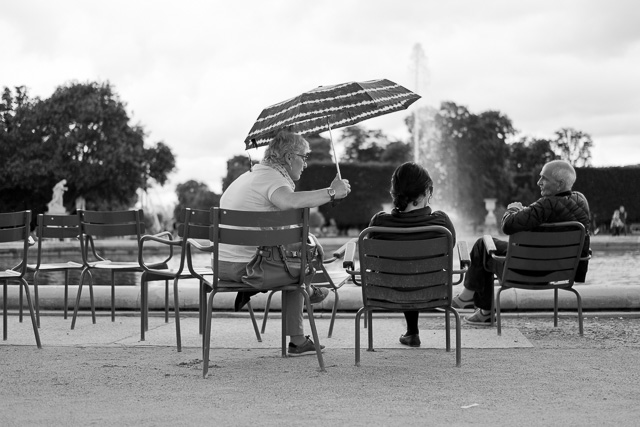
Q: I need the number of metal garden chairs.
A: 8